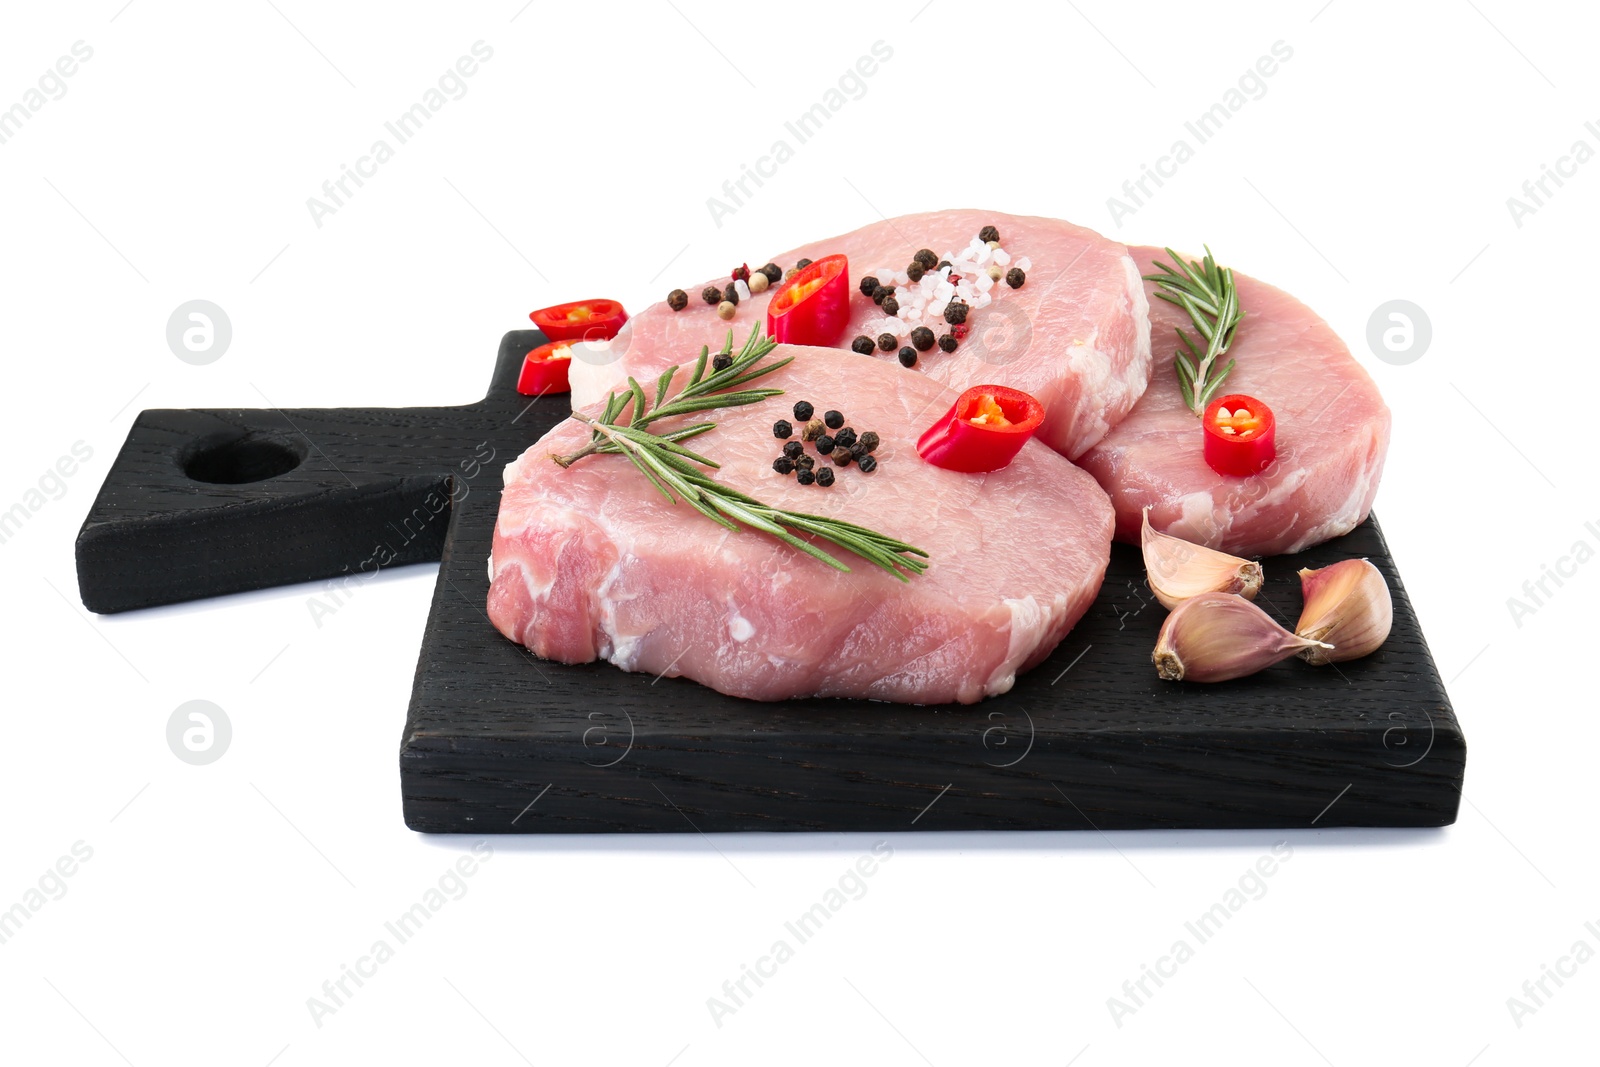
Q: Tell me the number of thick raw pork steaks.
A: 3